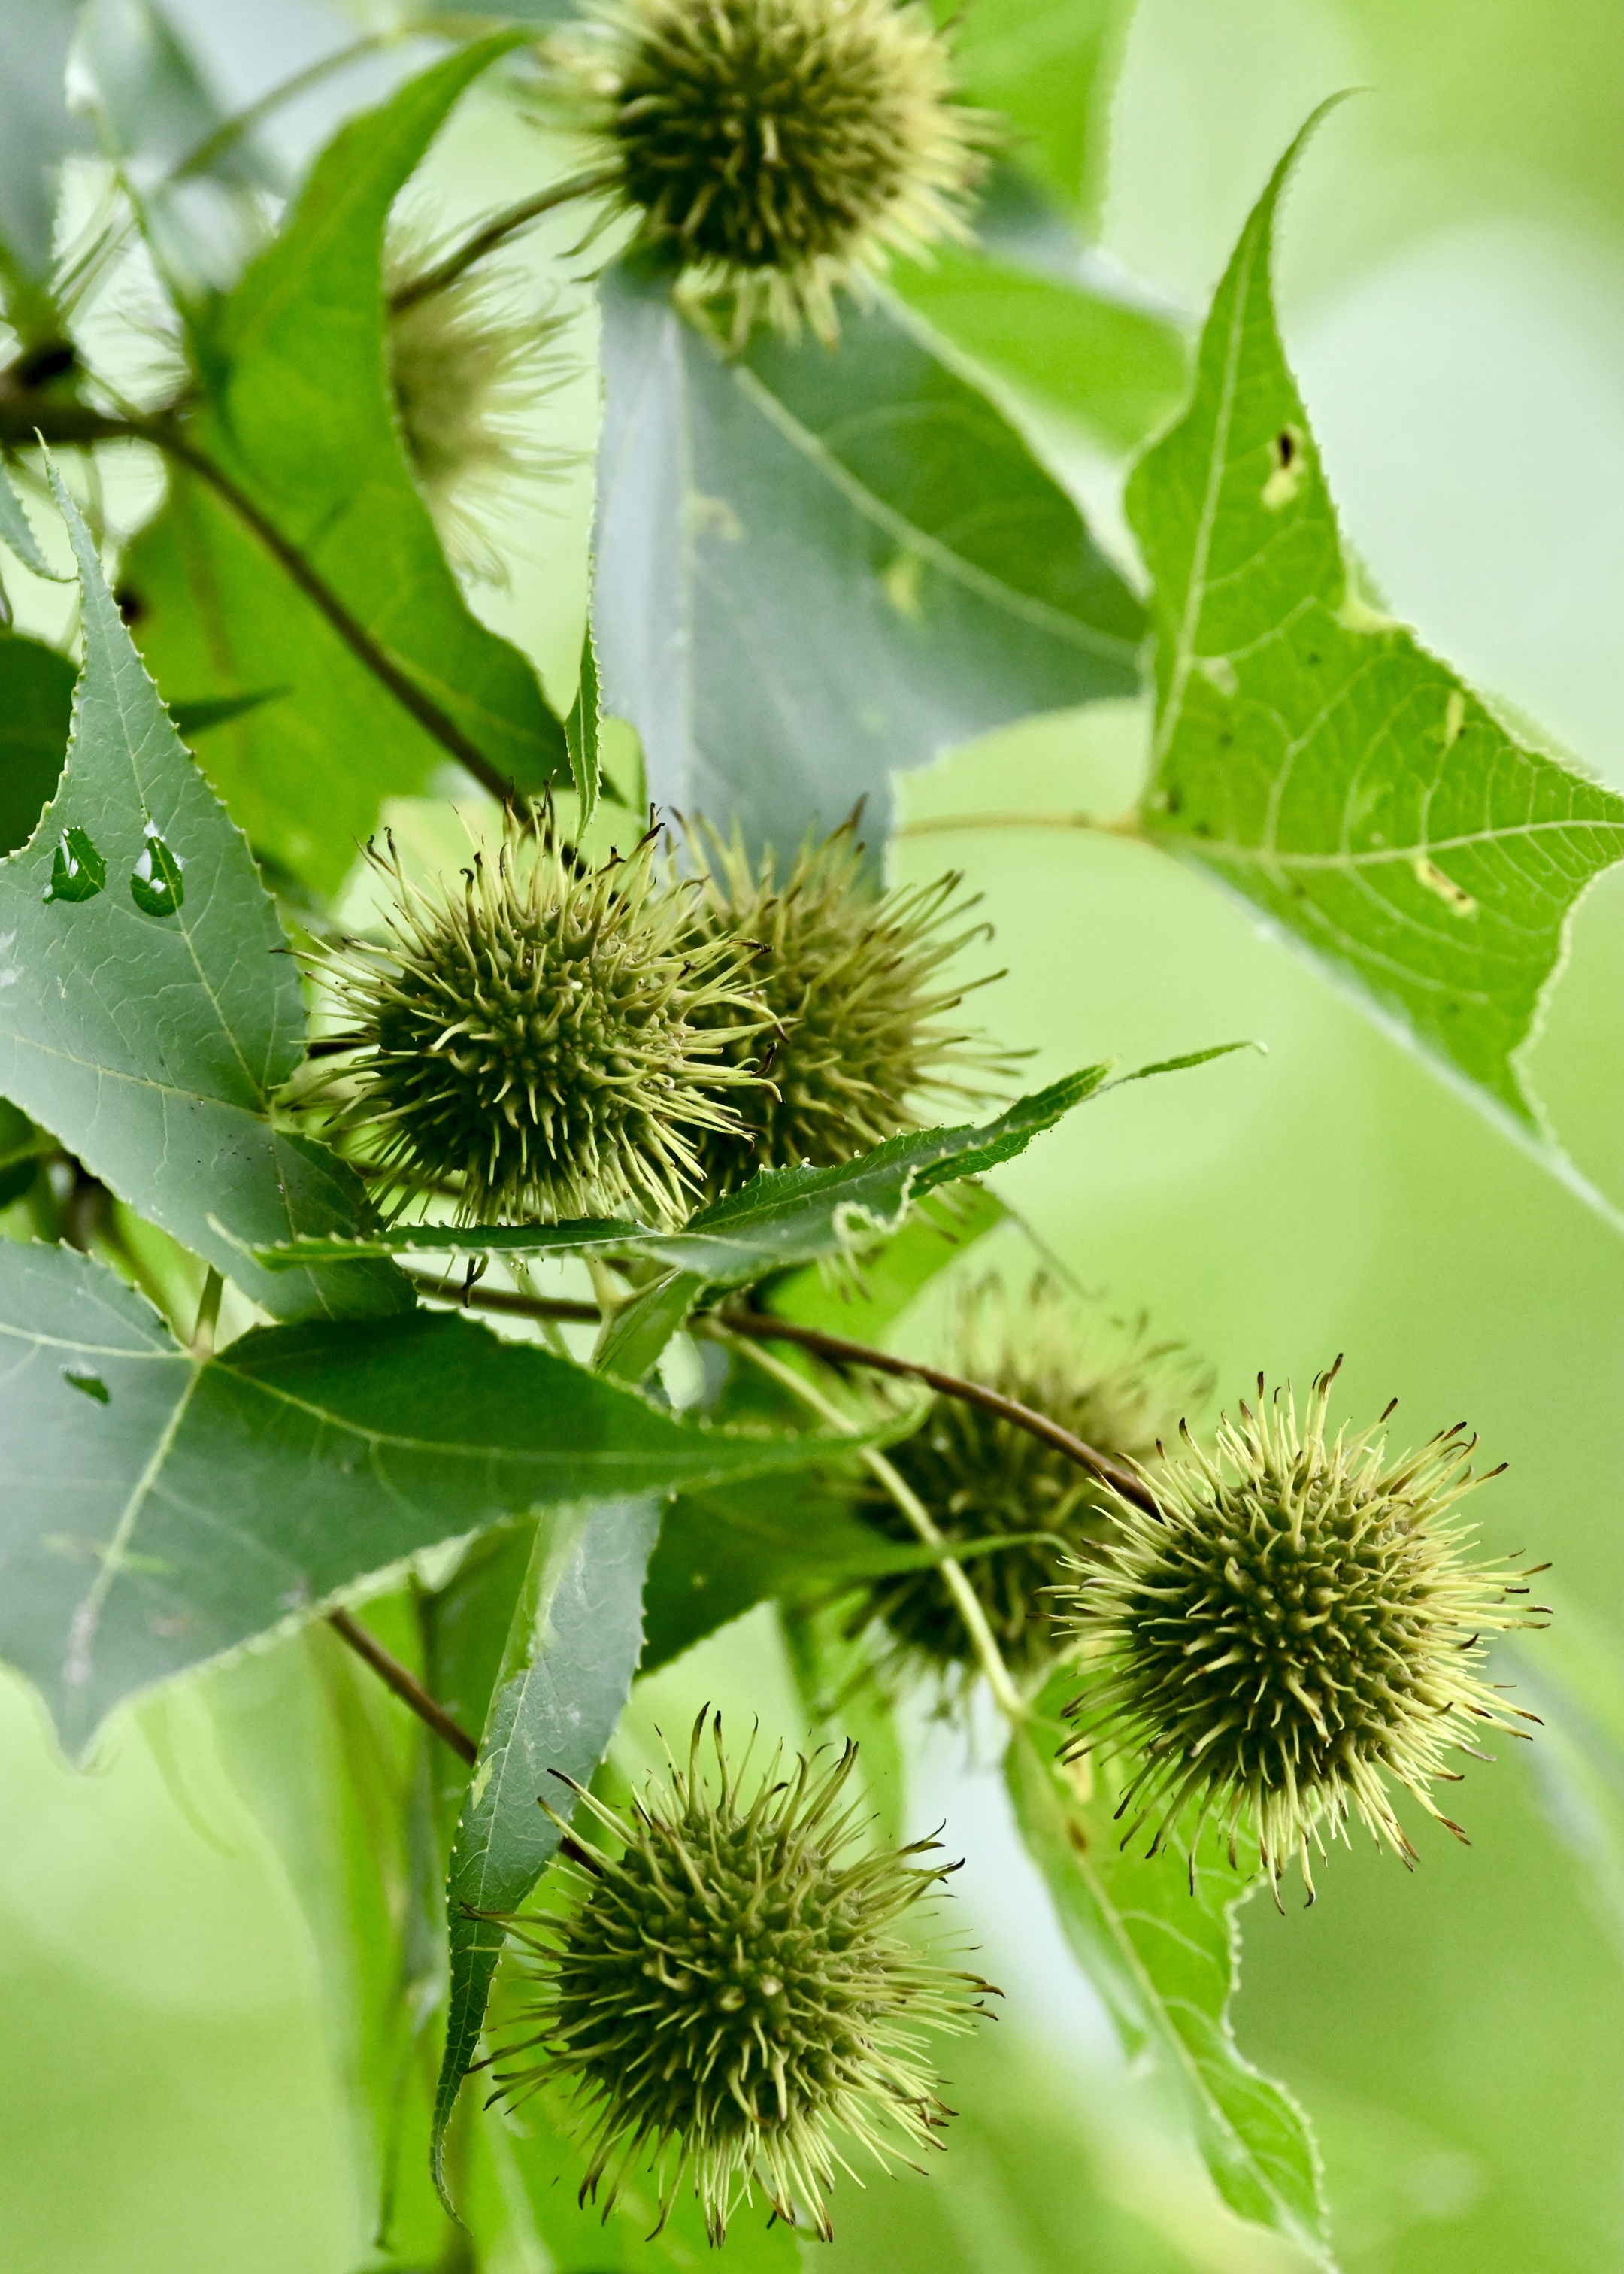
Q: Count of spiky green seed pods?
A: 7